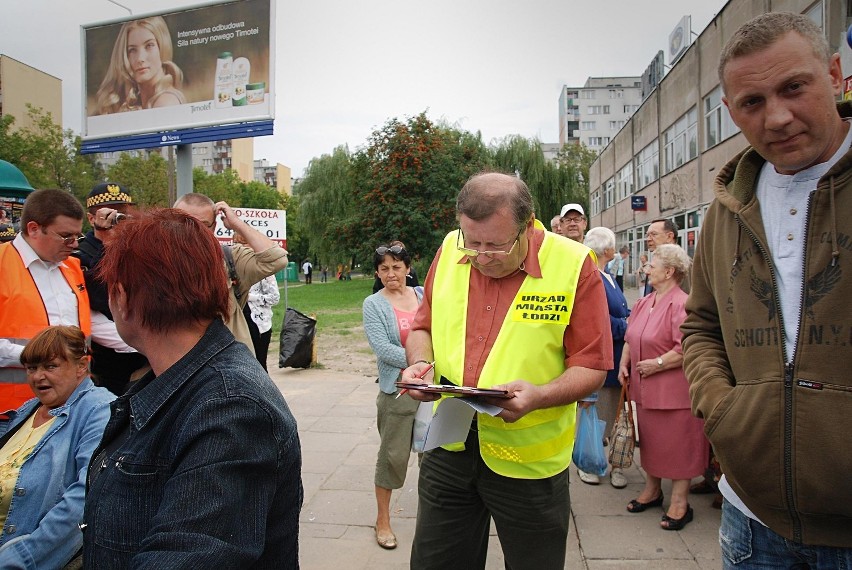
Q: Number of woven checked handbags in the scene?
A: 1